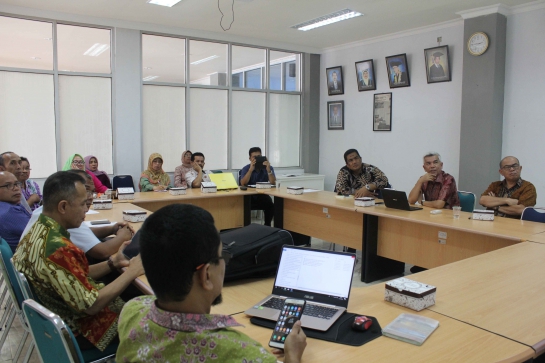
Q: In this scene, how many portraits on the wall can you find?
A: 5